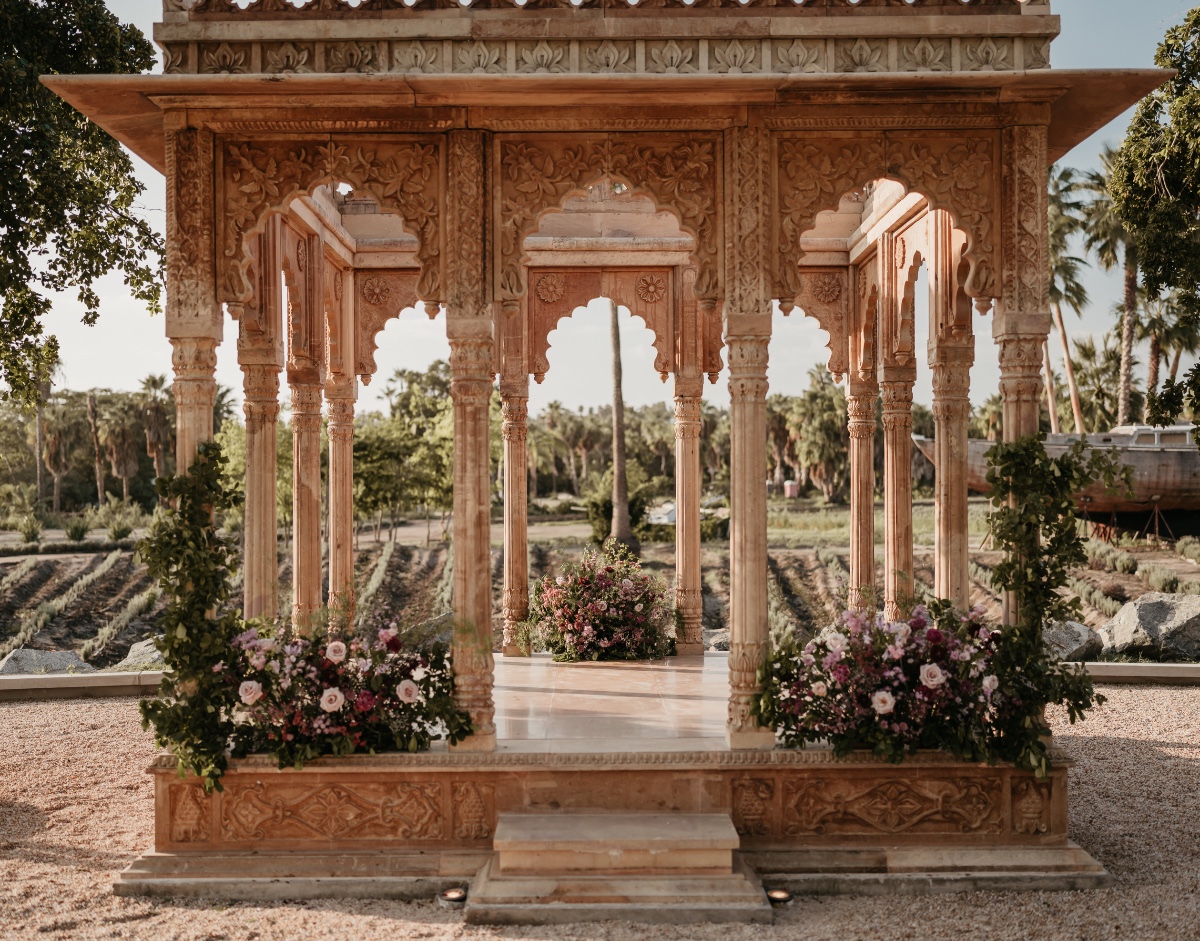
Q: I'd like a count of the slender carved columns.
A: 12